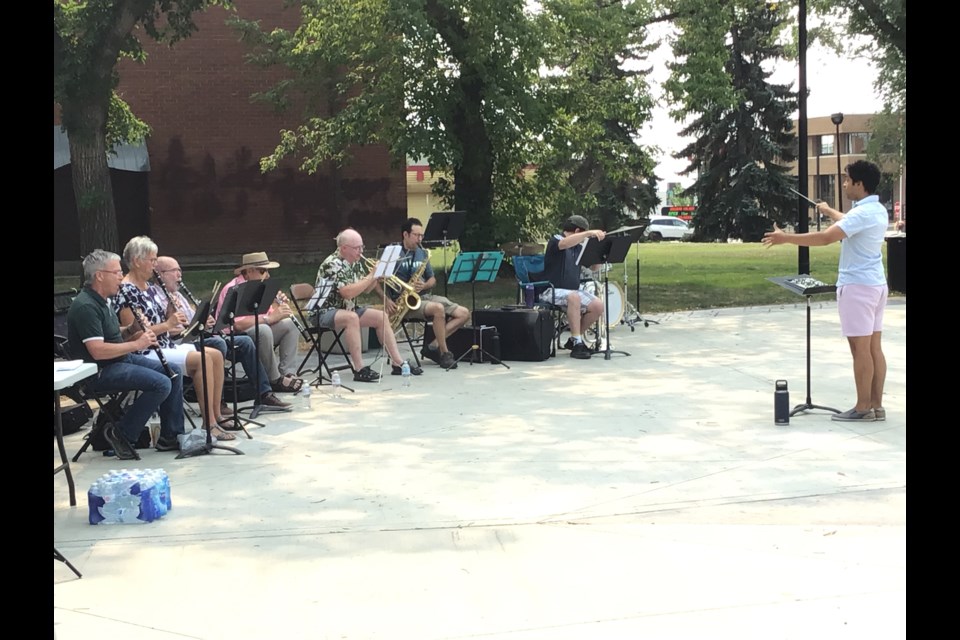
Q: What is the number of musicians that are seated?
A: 7